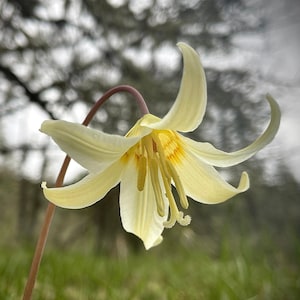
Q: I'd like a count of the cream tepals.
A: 6